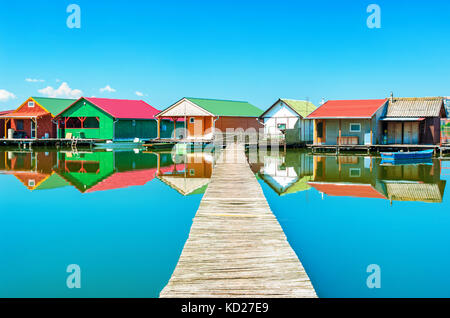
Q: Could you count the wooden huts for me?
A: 6